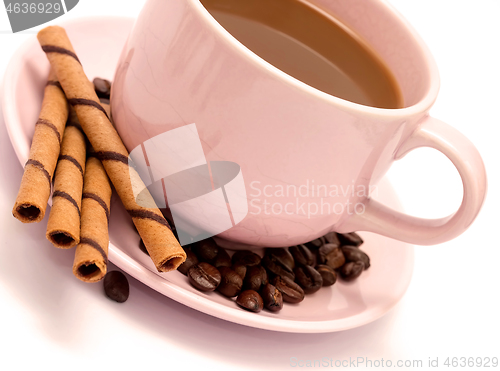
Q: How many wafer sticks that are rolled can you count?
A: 4